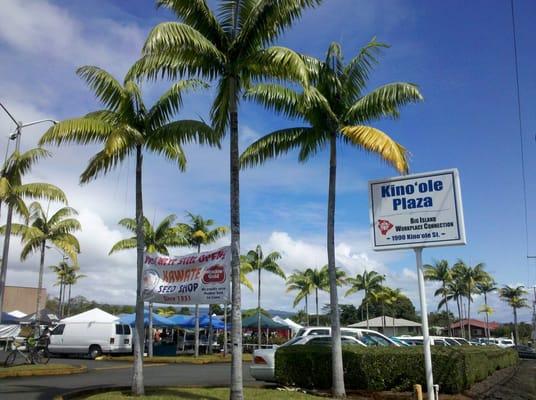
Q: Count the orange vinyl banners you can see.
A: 0